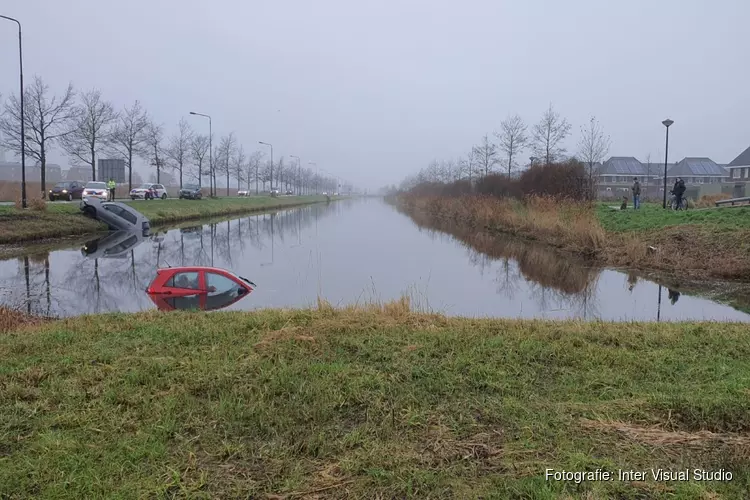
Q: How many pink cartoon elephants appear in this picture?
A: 0